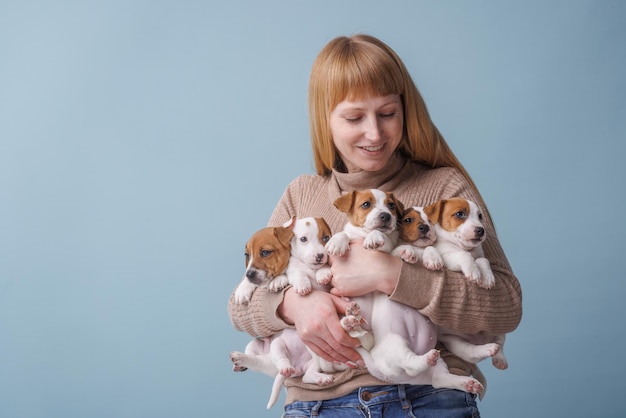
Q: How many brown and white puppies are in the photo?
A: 5